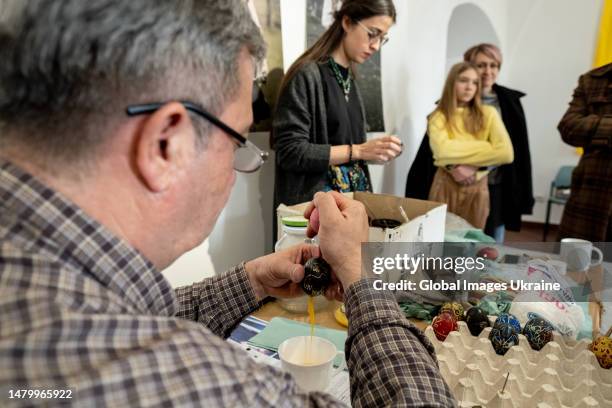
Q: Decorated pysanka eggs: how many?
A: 8